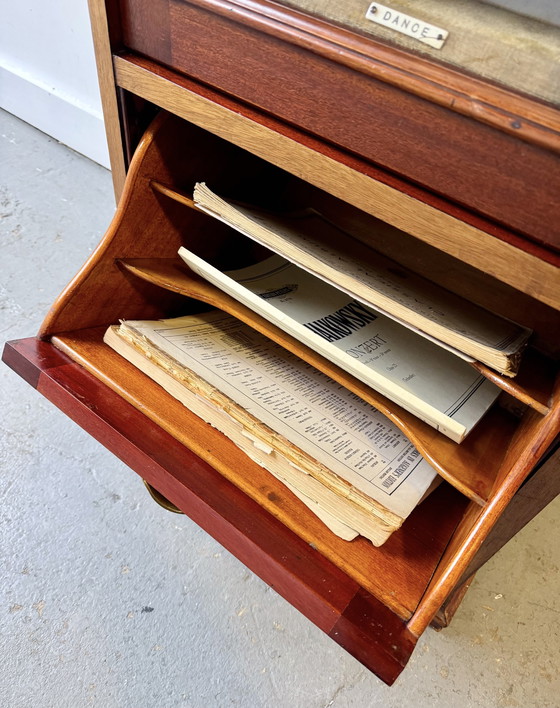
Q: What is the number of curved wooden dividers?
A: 2